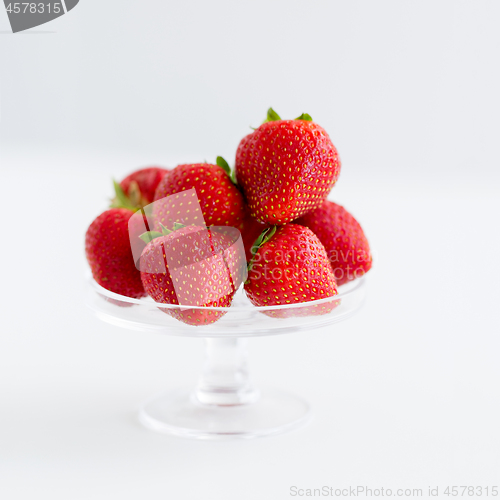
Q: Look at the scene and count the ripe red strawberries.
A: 7